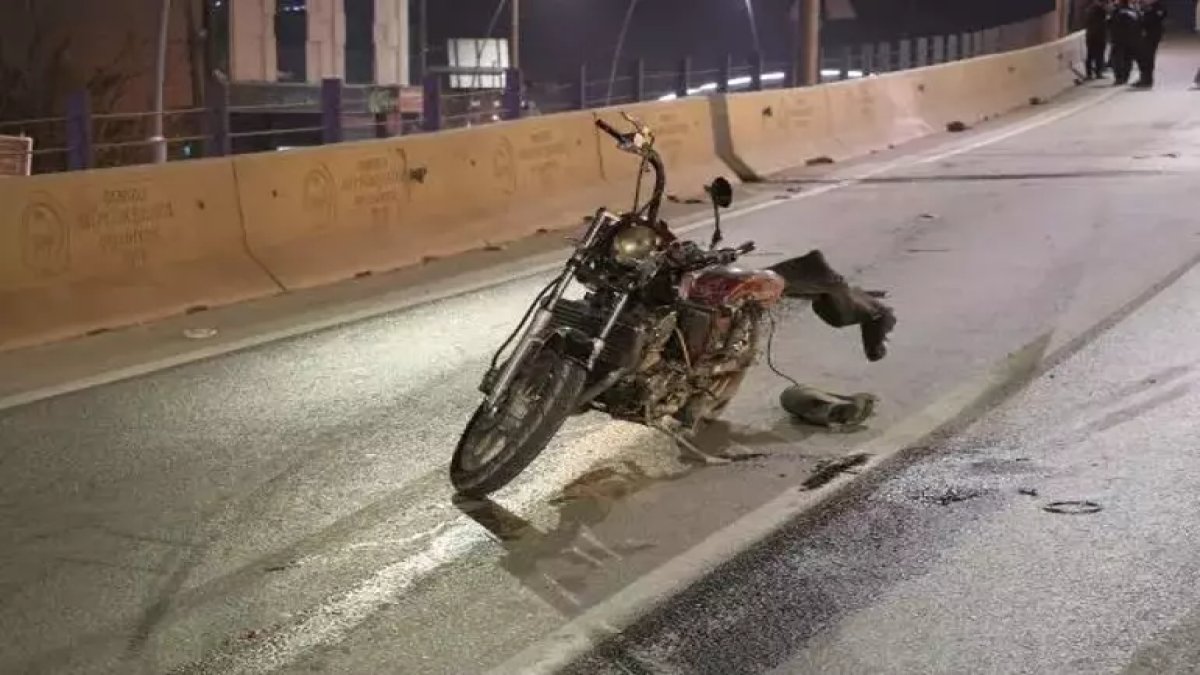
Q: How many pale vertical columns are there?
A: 3